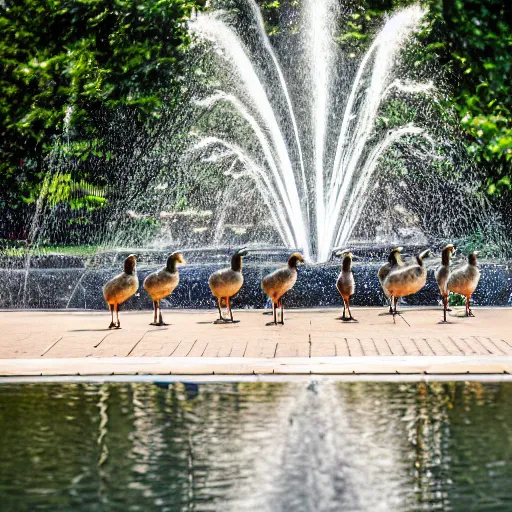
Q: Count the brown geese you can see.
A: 9